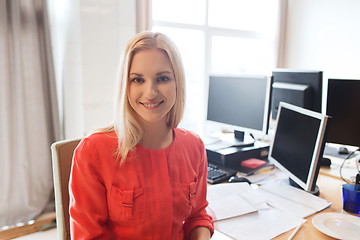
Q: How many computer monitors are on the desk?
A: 4